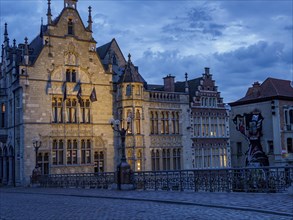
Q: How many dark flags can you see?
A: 3